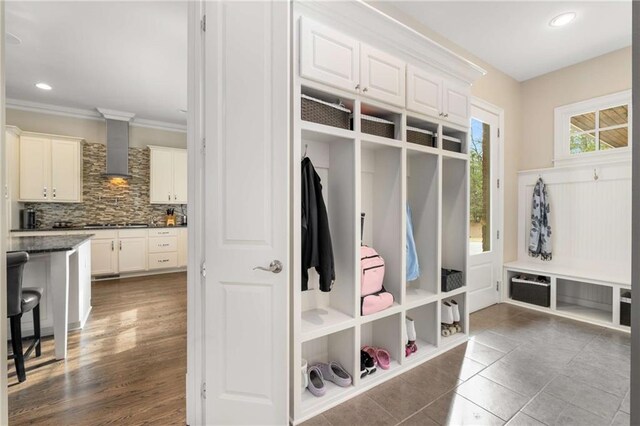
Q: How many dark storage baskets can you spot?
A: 7